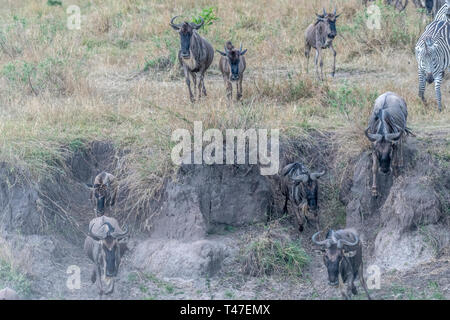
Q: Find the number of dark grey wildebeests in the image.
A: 8